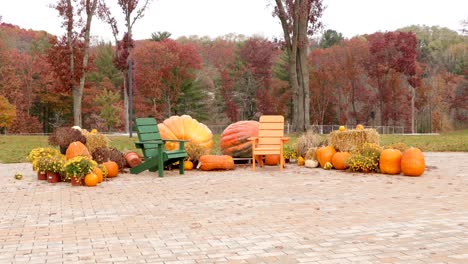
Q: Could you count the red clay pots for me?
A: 3